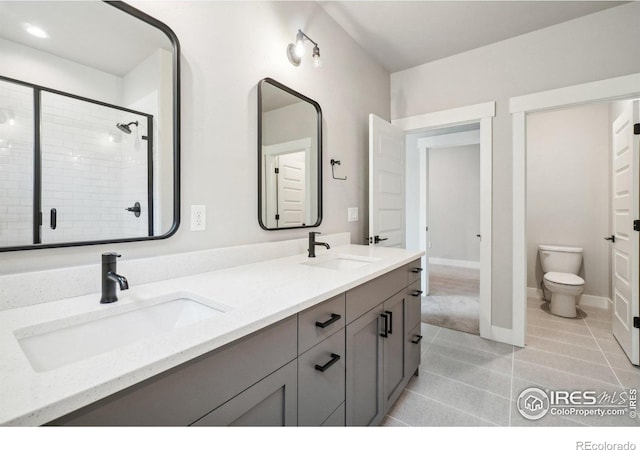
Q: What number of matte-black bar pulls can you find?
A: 7